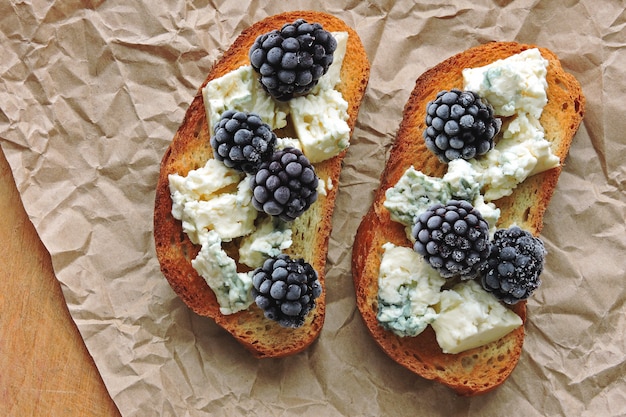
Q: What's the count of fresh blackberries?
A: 7